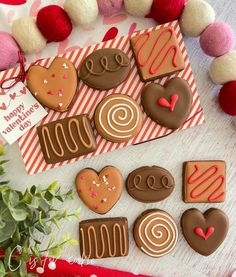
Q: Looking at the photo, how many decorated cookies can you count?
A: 12